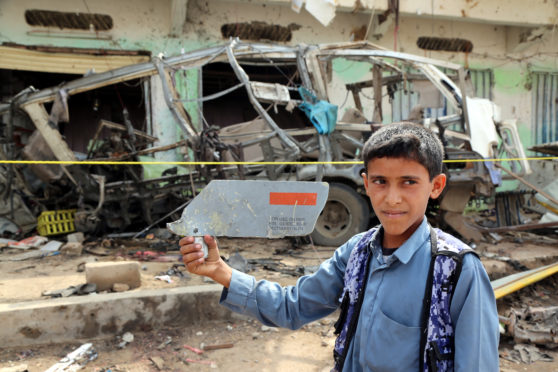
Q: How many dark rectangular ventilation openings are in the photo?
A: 3